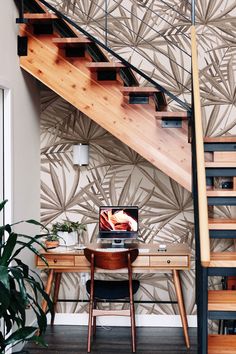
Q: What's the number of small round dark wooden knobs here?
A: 2